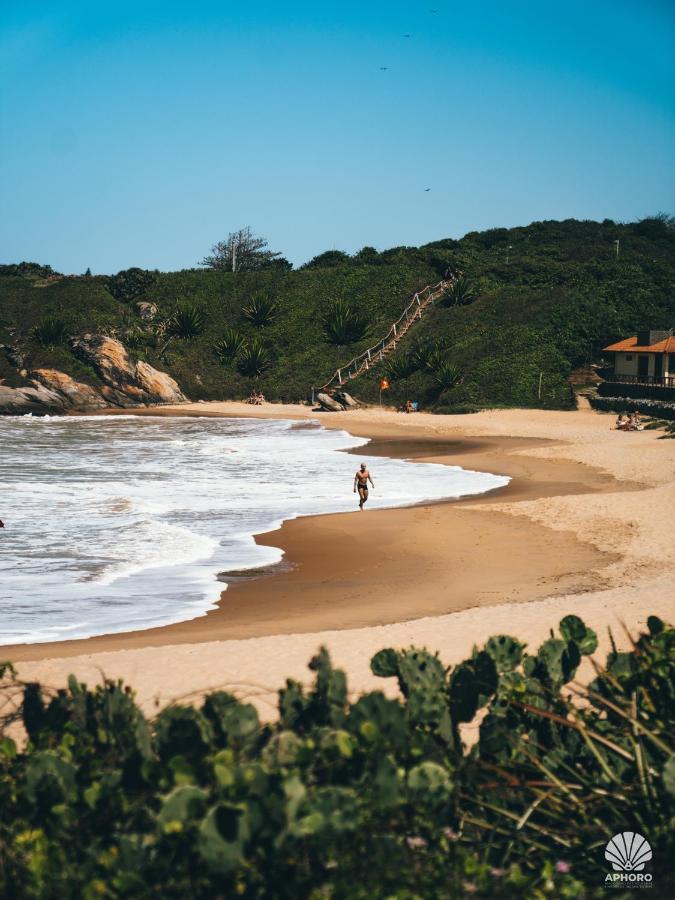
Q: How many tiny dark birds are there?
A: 4